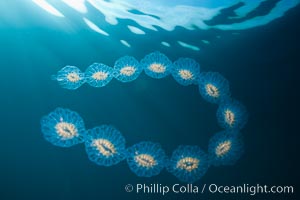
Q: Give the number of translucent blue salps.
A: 12